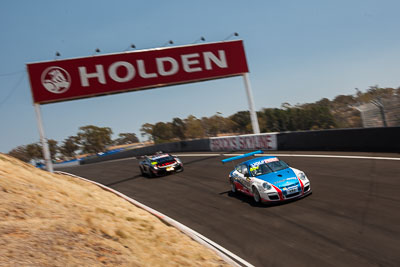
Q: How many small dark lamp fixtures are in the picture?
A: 6